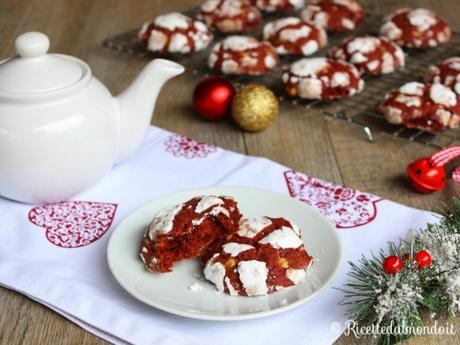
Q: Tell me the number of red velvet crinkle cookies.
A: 13